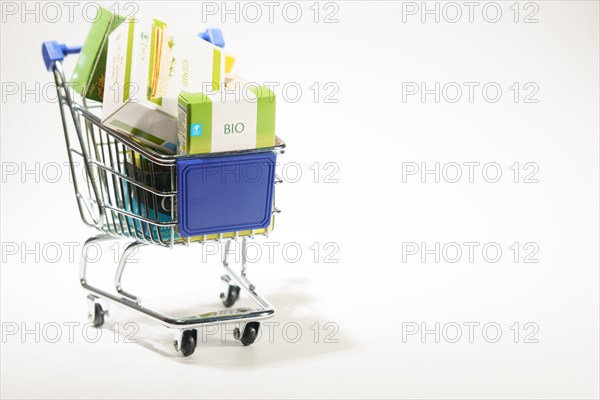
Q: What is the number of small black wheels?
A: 4